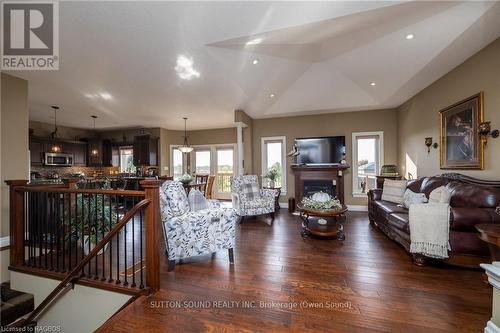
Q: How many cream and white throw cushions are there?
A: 3